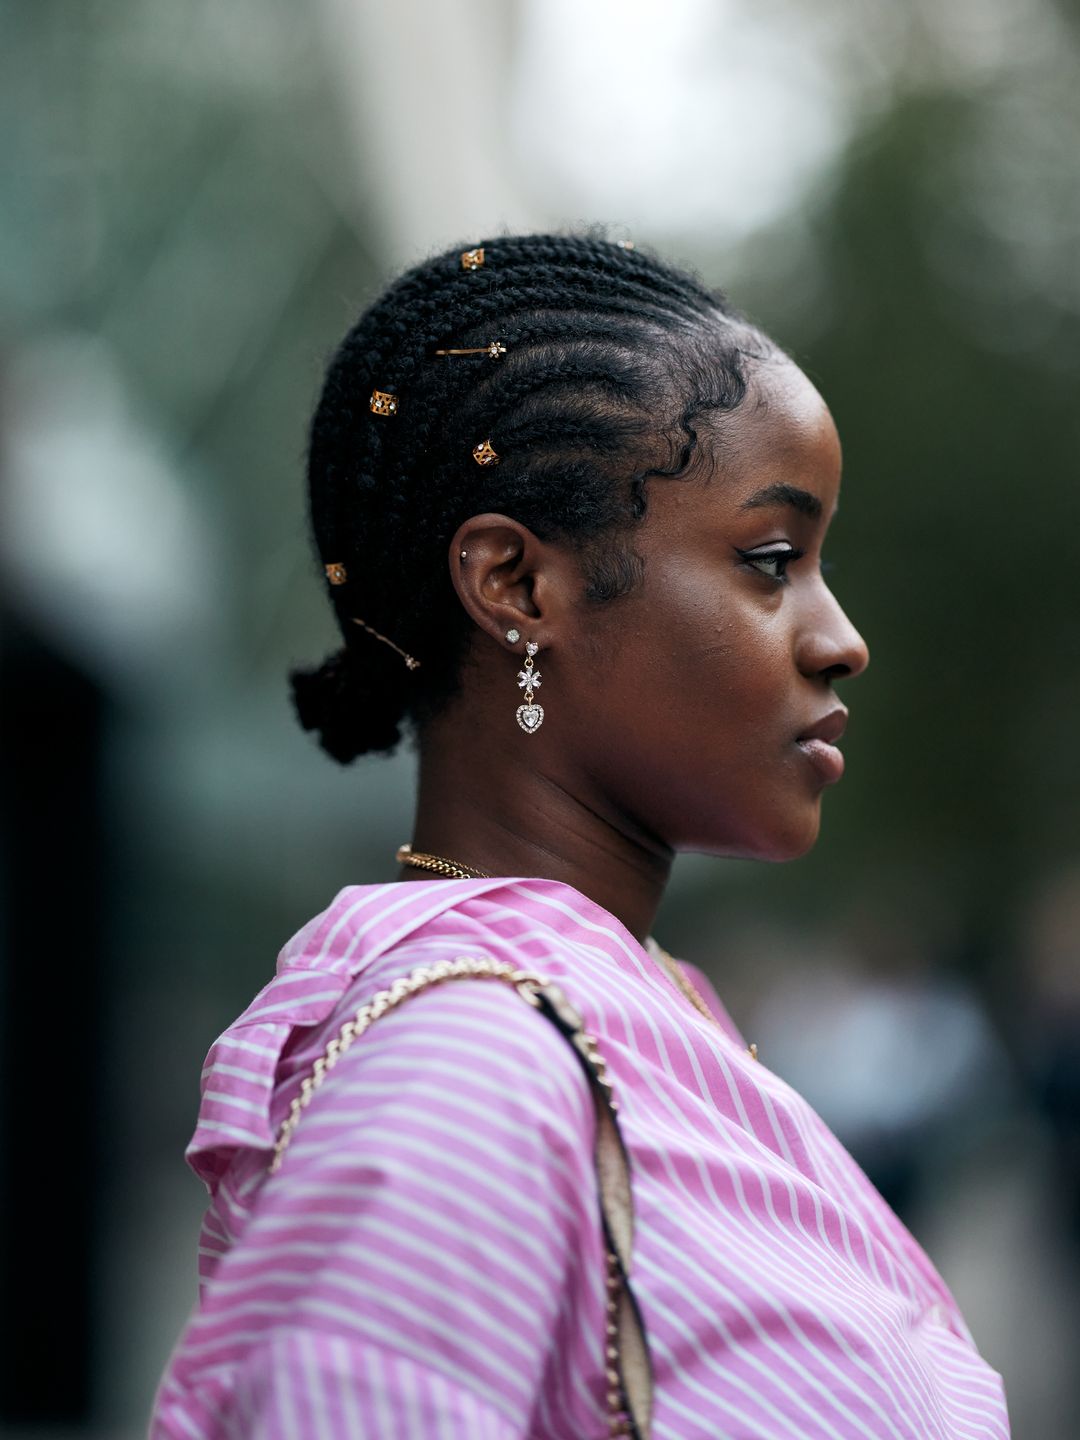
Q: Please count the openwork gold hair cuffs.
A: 4